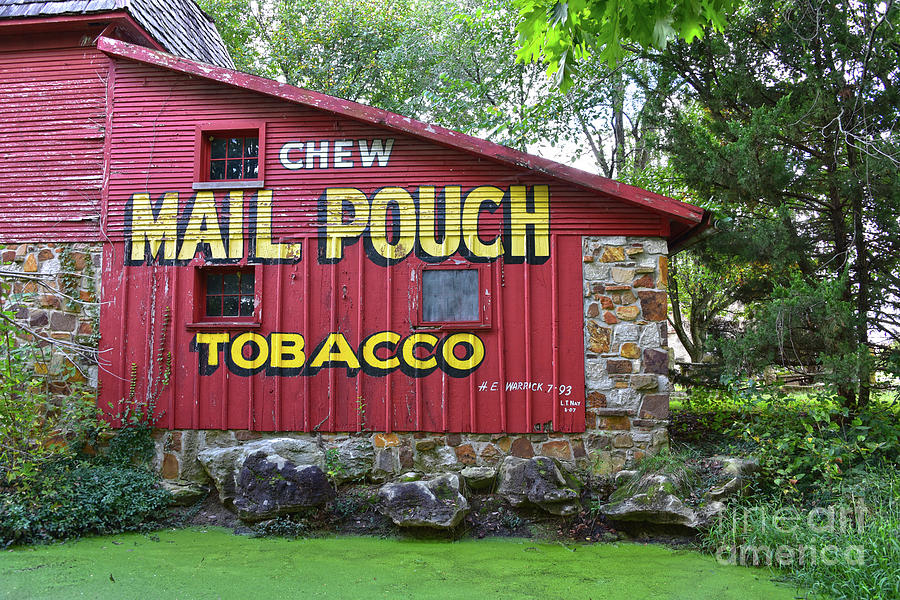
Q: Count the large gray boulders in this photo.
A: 4